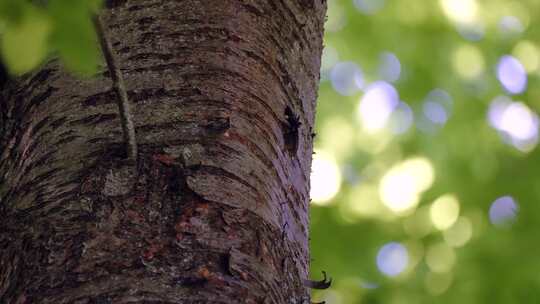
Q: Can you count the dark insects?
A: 1